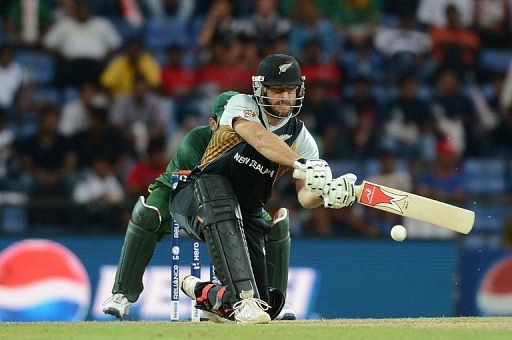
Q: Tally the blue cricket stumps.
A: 3